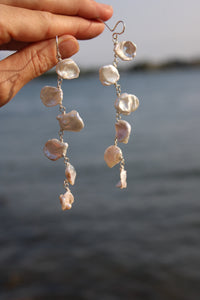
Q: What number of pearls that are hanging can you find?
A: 12